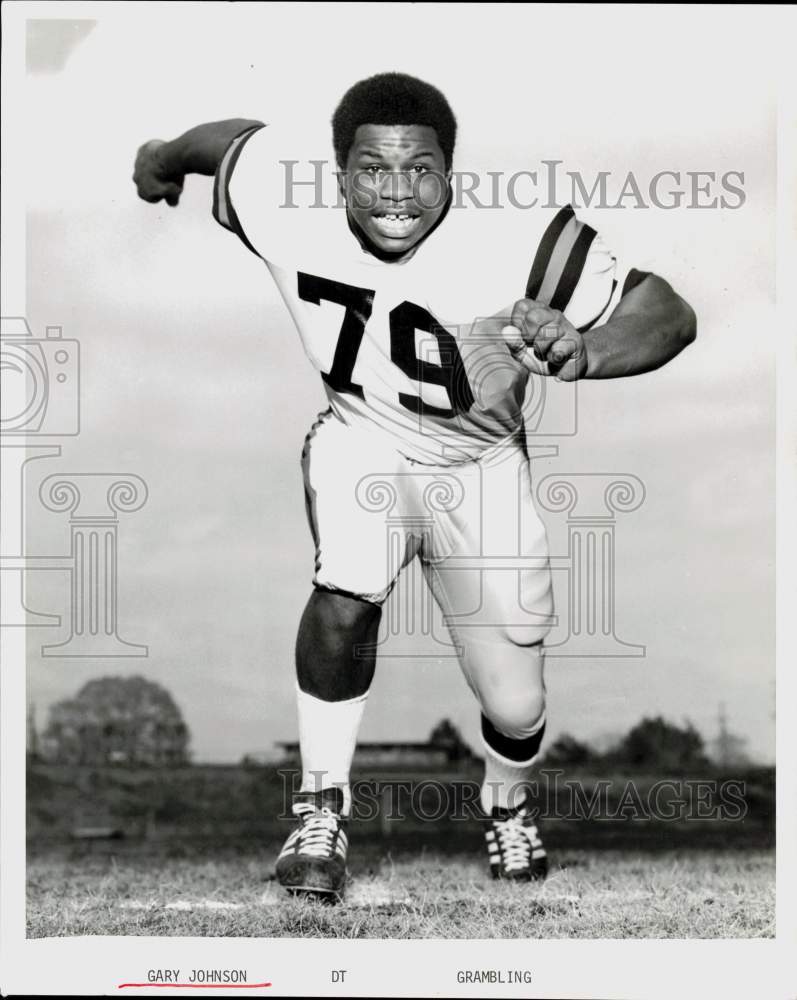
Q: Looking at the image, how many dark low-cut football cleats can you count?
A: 2